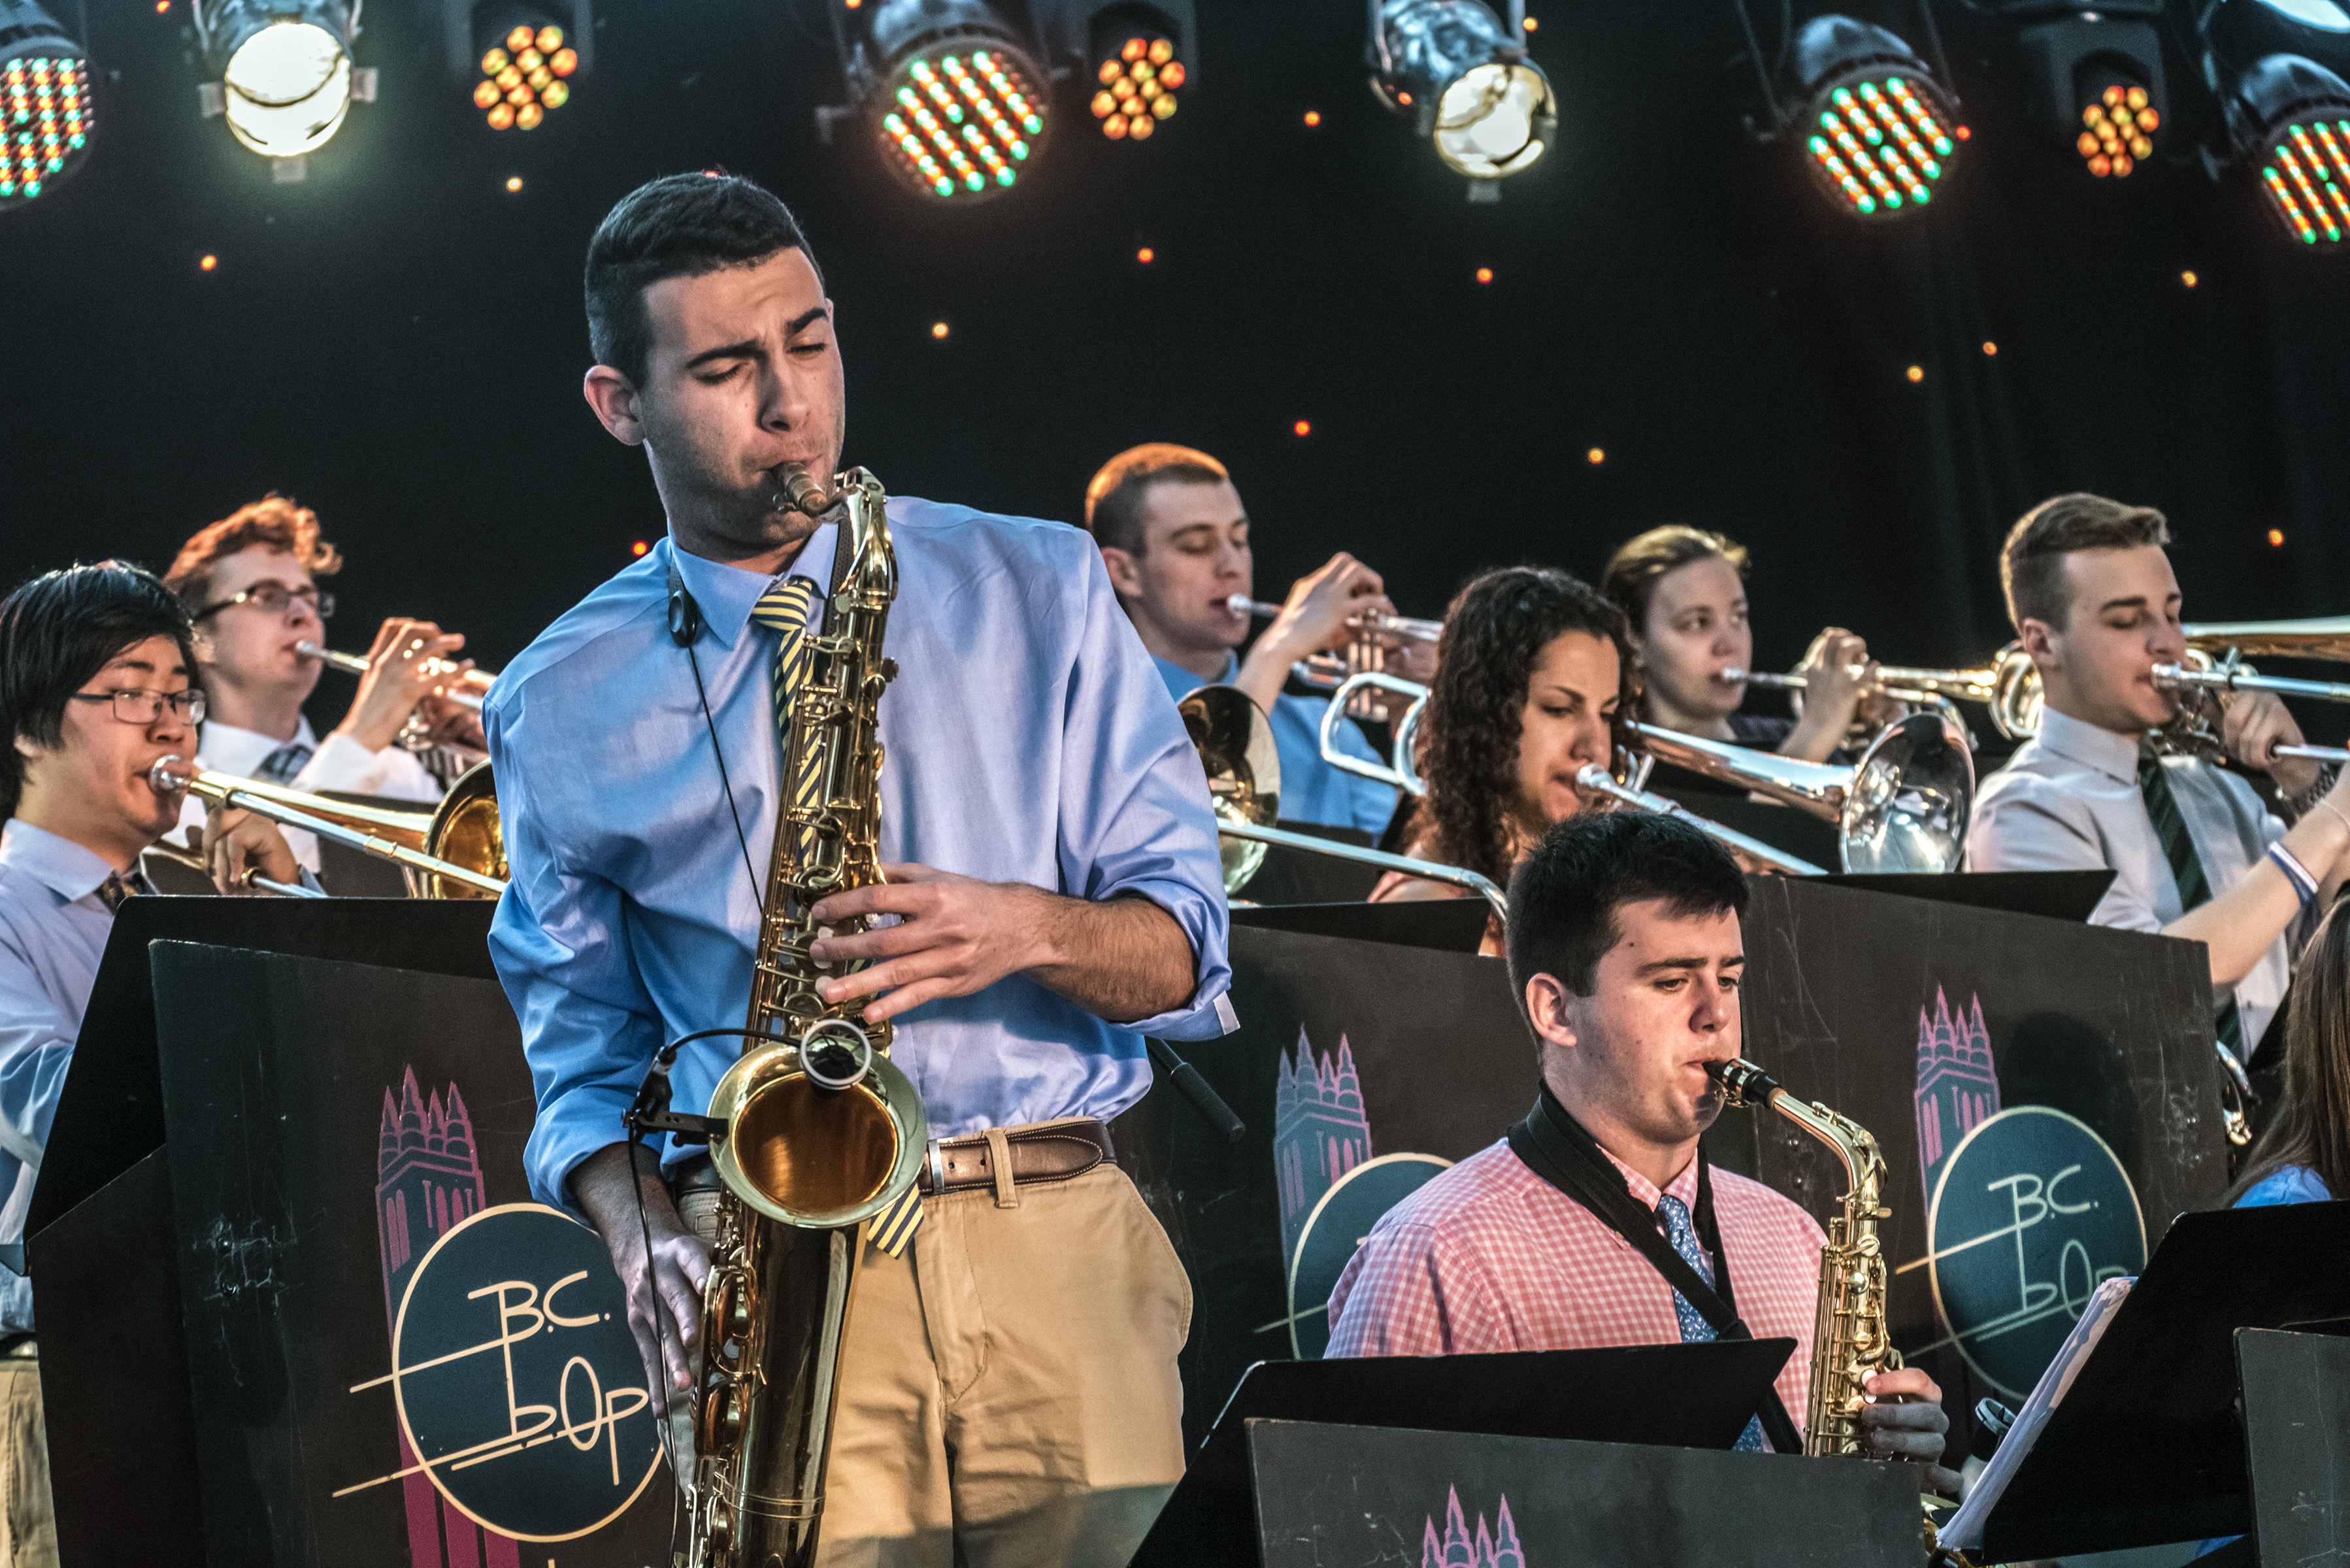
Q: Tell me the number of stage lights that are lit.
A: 9